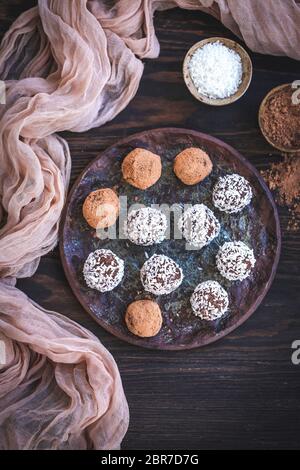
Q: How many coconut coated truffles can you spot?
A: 7